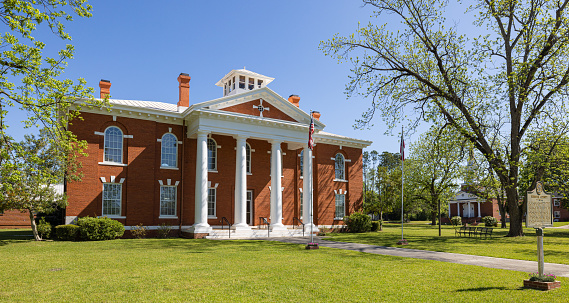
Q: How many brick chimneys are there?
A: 4